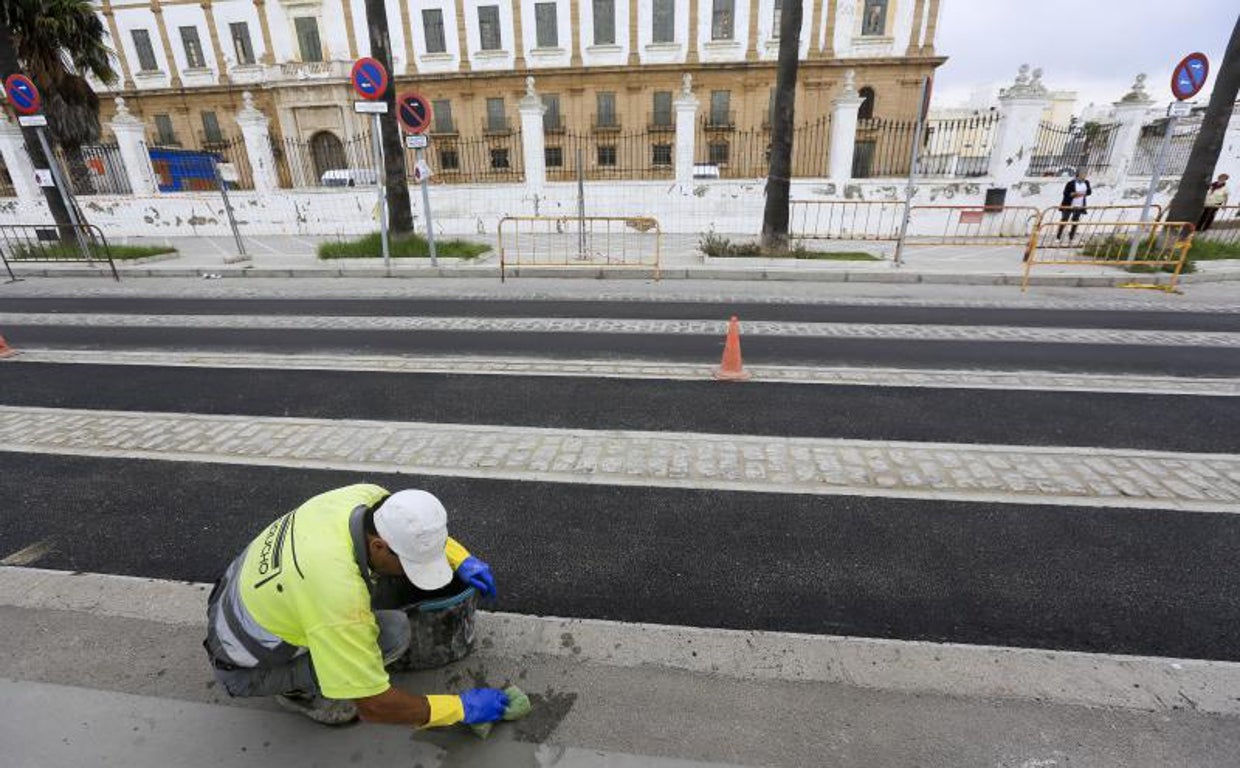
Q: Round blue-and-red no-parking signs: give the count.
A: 4